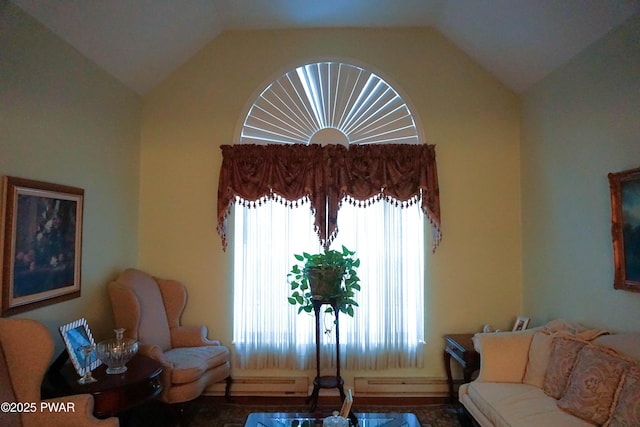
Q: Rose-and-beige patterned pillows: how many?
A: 3